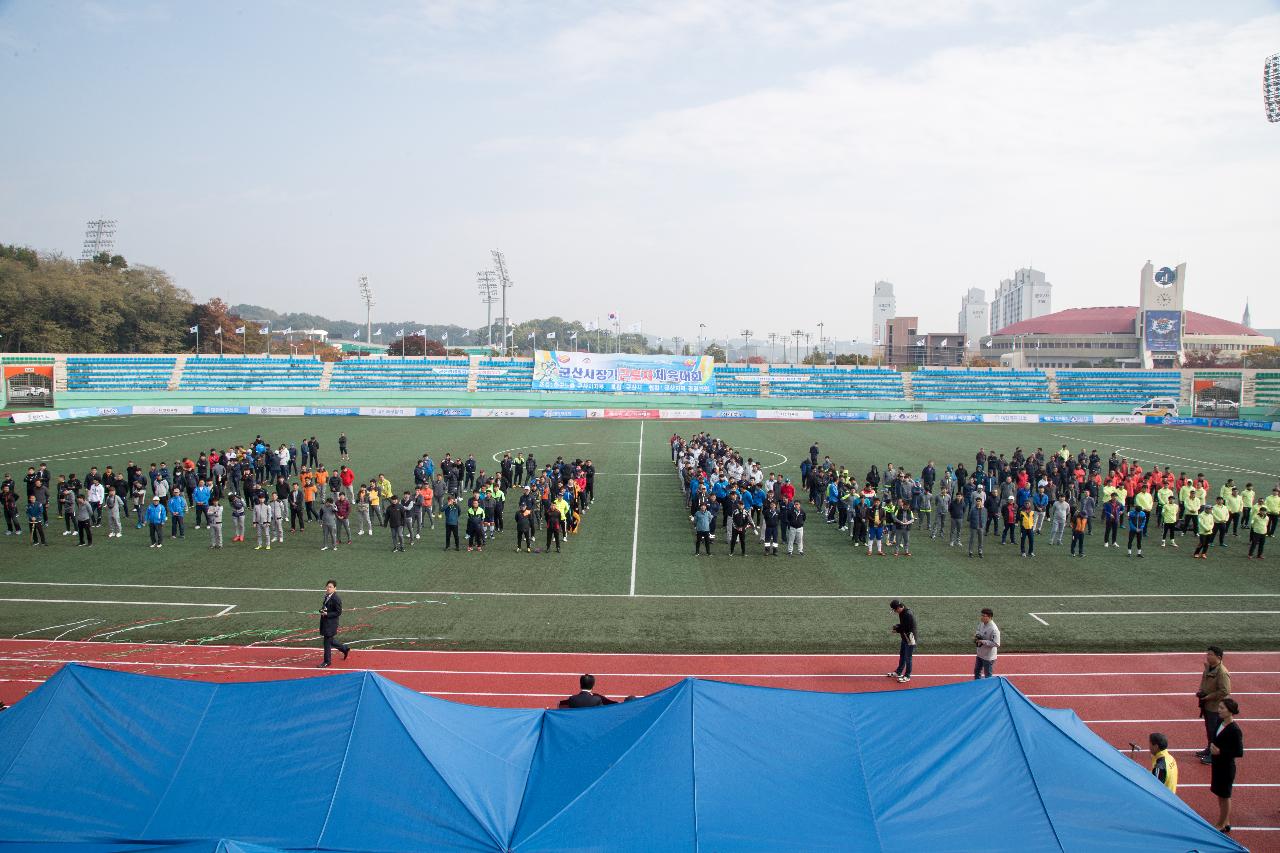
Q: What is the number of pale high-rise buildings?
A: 3